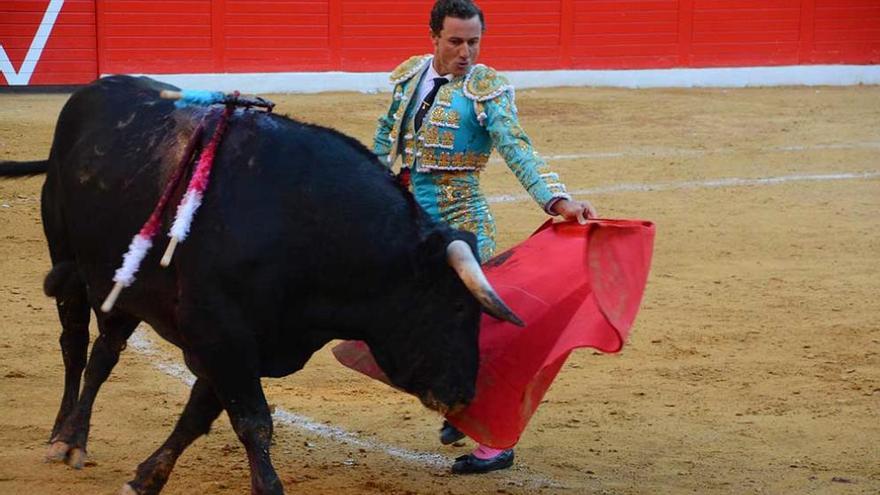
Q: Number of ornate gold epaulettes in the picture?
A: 2